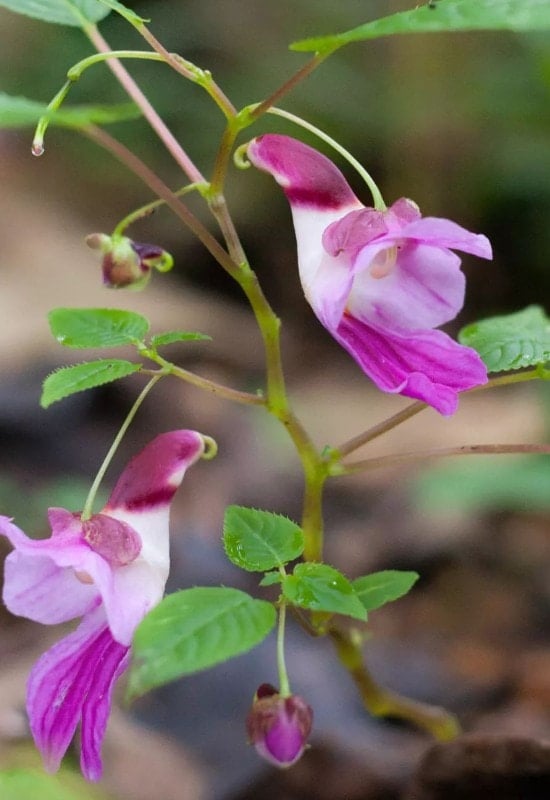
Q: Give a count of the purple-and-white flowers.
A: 2